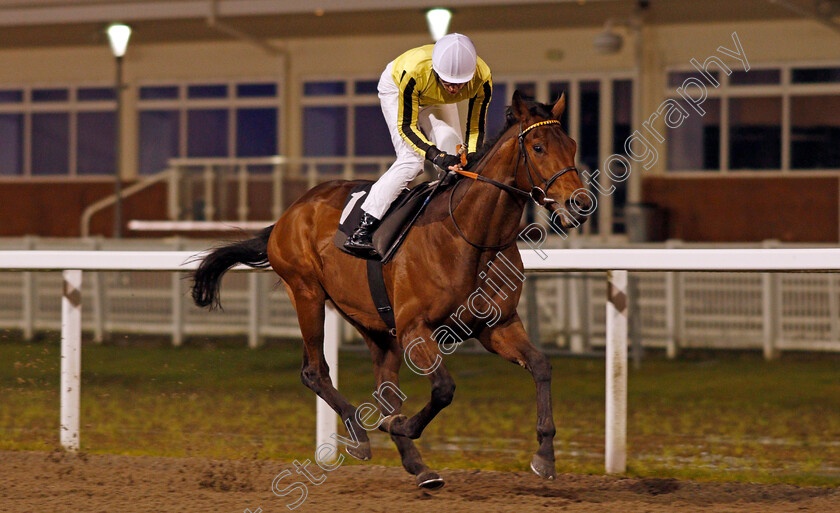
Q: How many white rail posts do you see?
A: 3